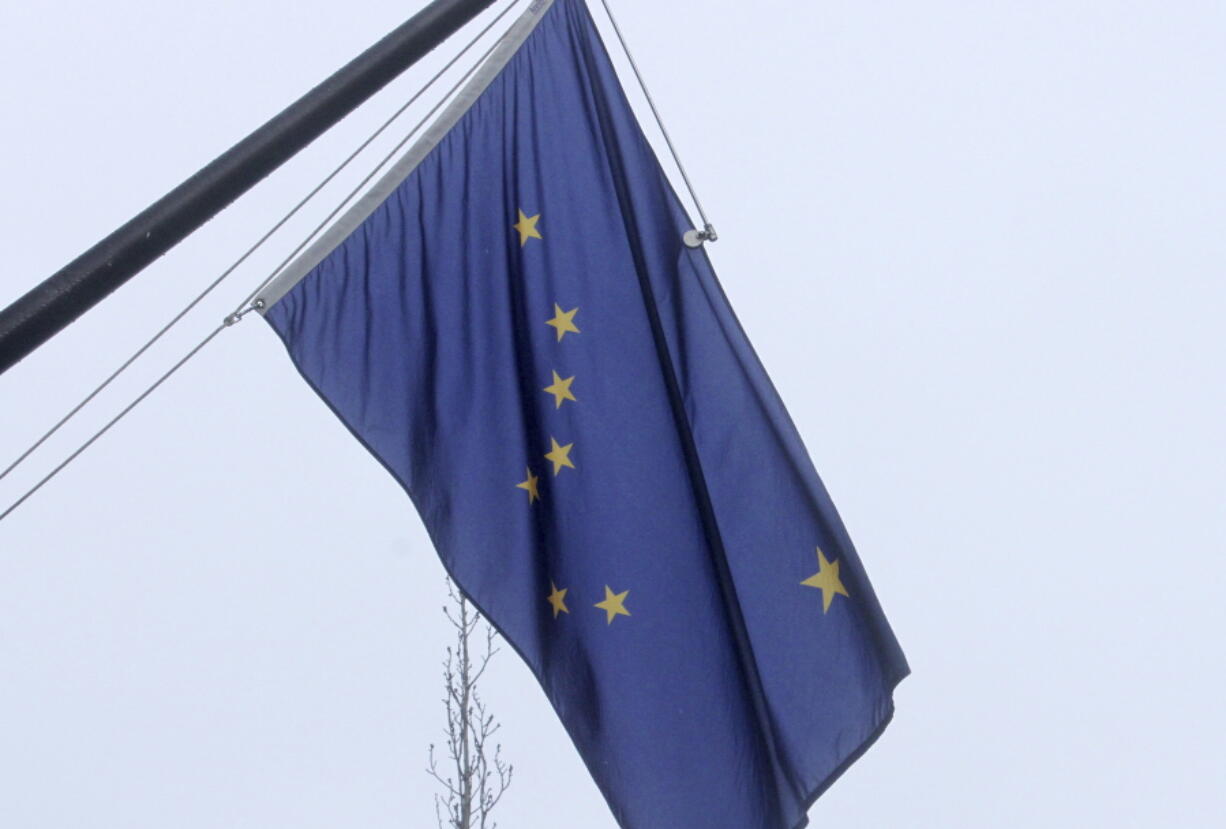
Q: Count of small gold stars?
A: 7